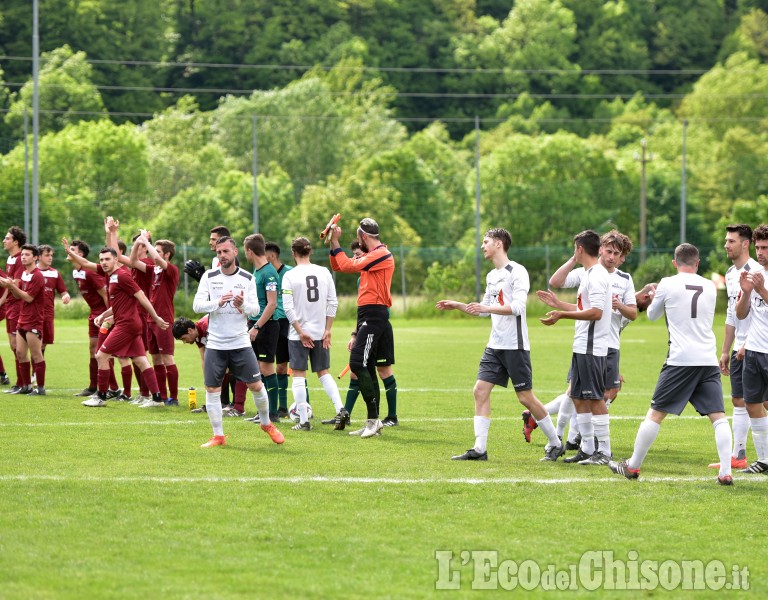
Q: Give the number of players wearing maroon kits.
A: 10